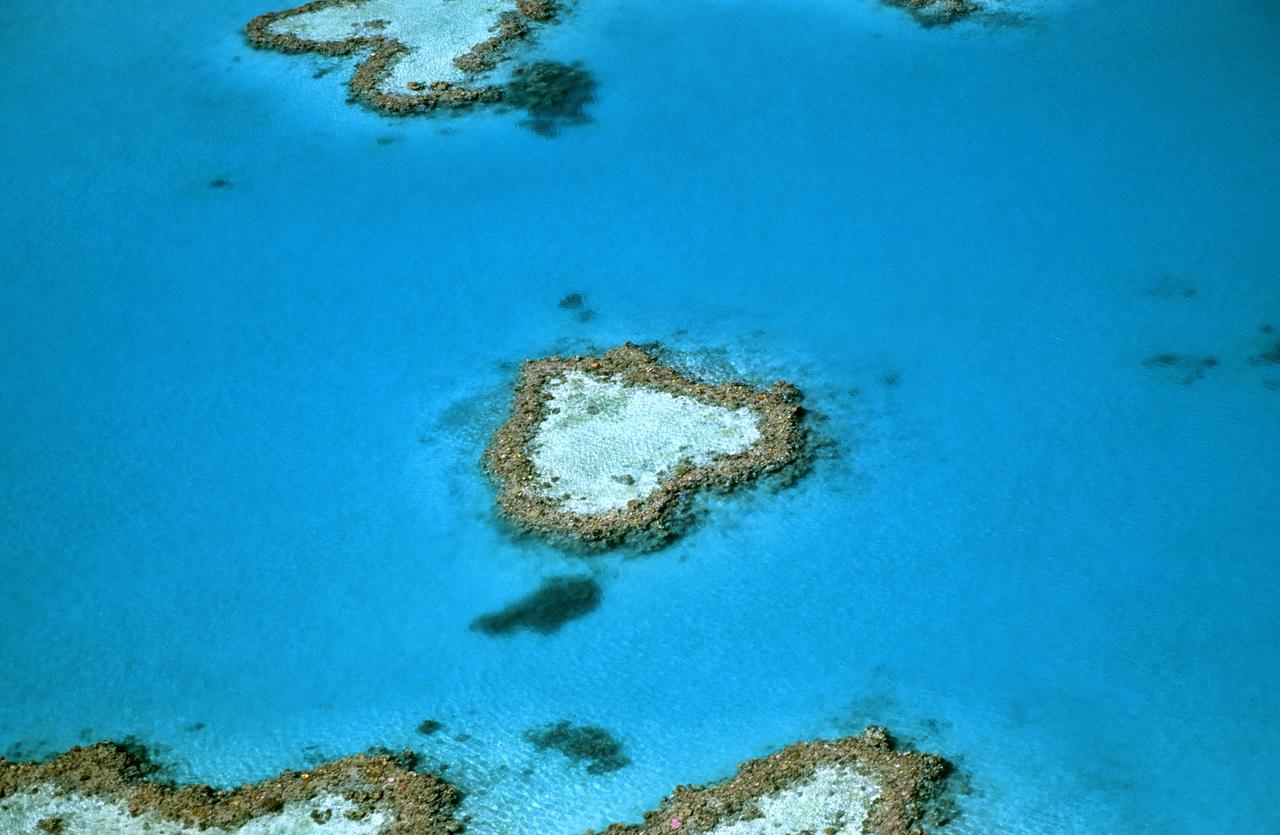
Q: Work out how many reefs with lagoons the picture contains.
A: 4